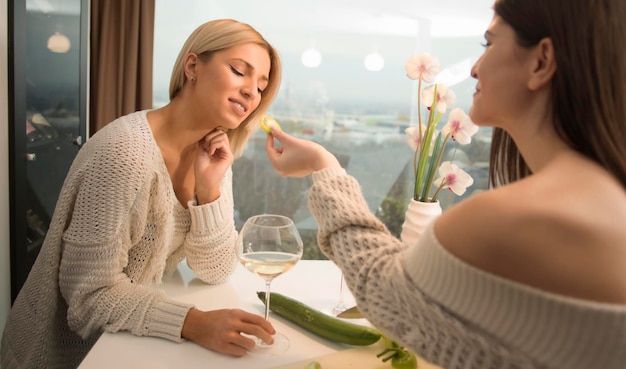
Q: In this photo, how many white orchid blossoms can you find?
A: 5